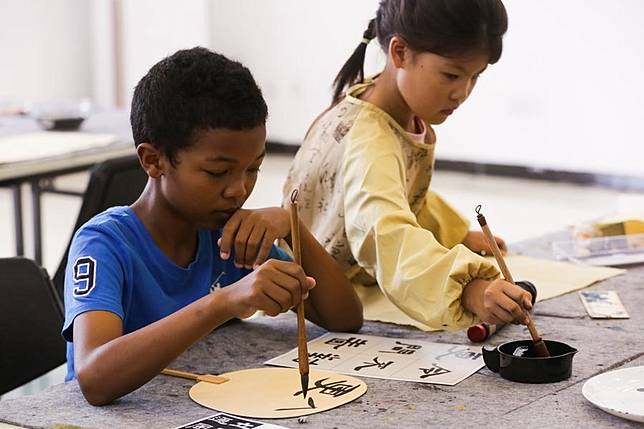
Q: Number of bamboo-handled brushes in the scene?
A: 2